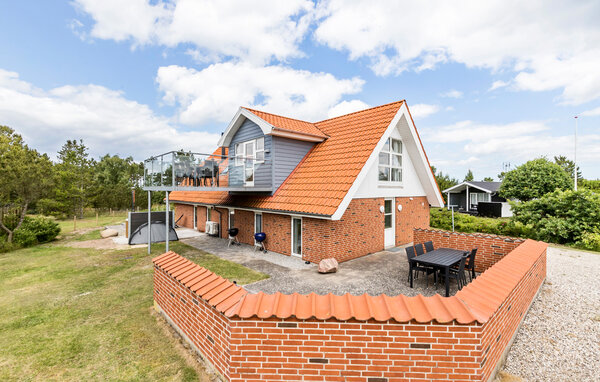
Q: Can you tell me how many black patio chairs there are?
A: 6